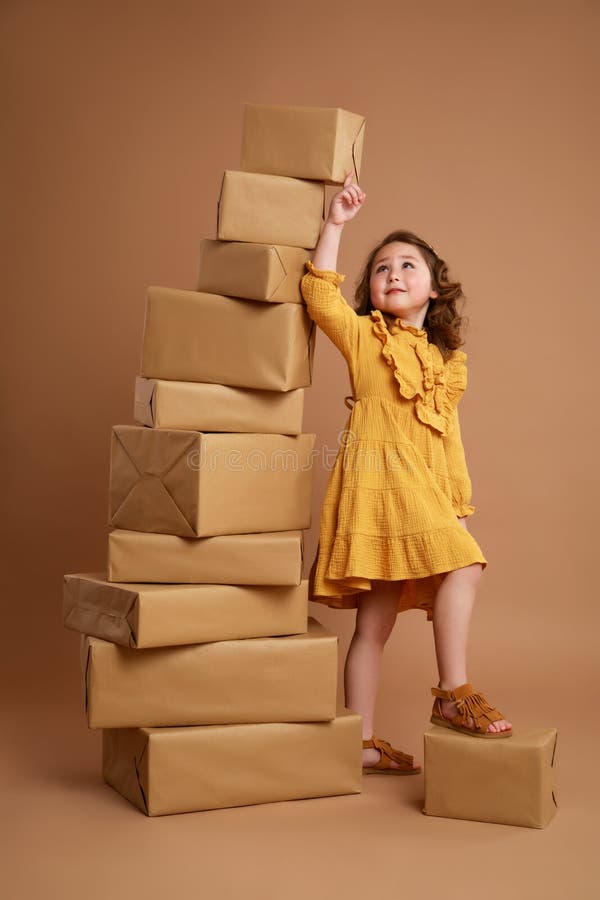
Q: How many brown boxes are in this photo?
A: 11